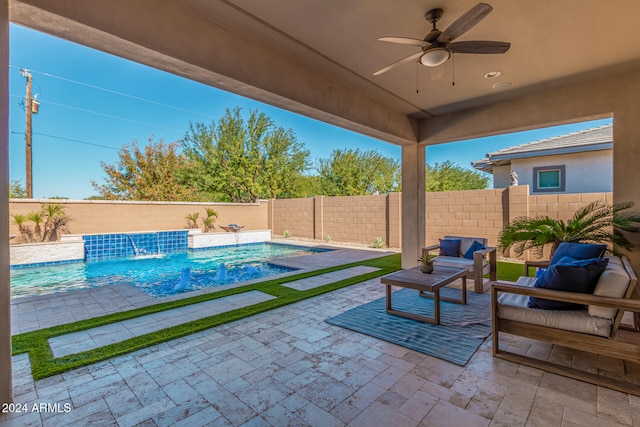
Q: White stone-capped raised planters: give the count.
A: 2